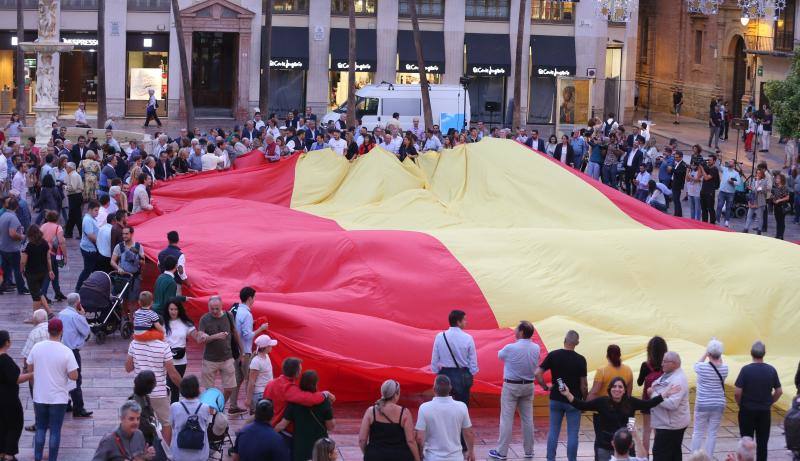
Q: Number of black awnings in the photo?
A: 5